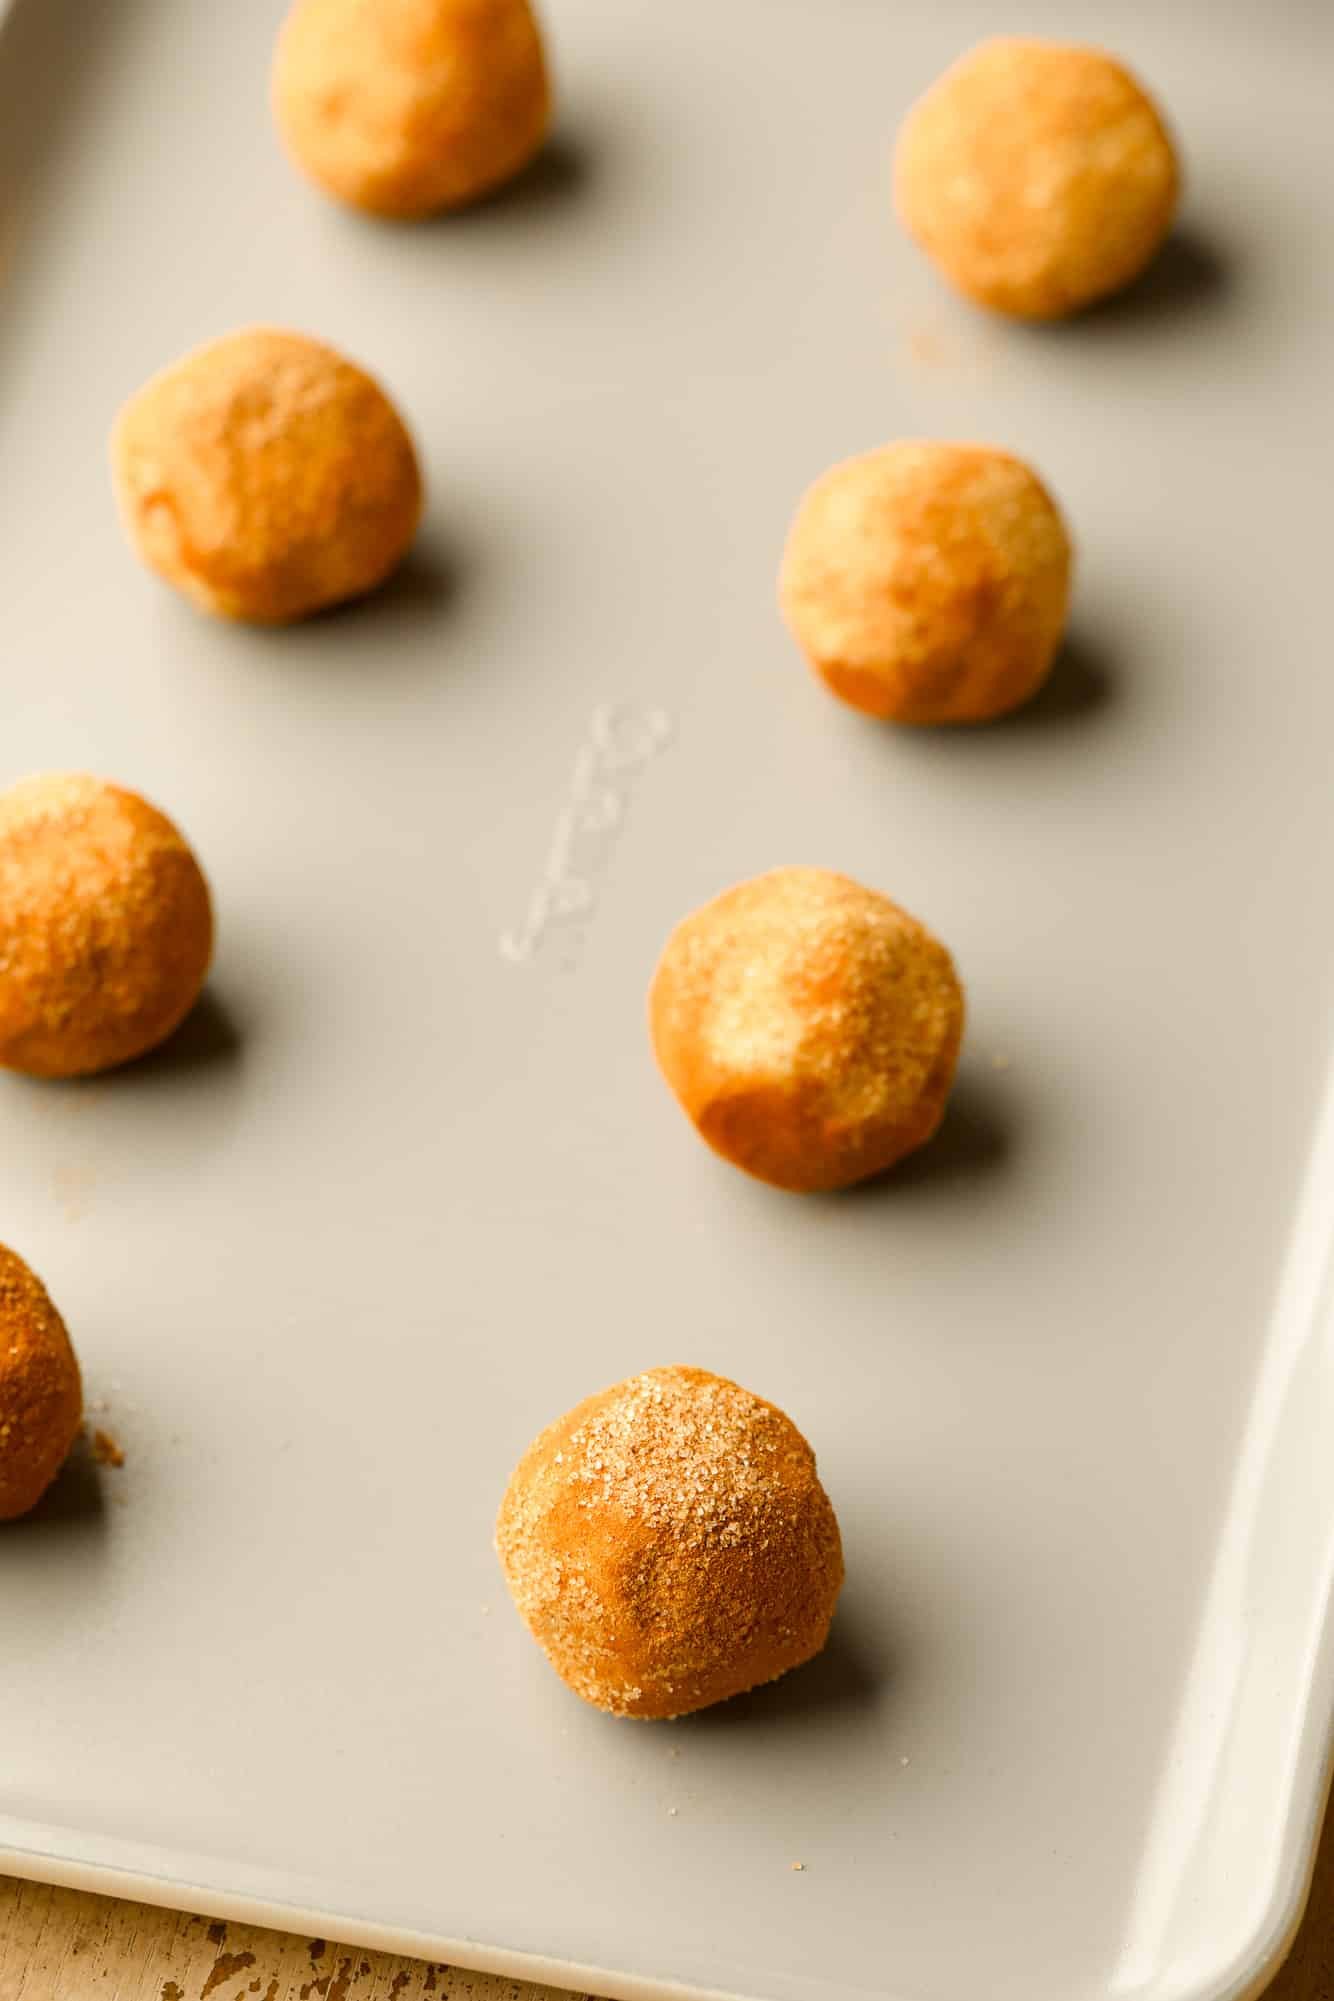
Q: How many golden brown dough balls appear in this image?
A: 8